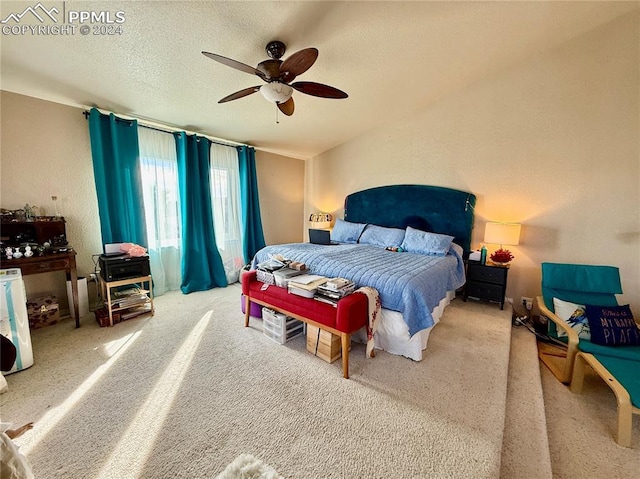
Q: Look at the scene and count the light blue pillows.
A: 3